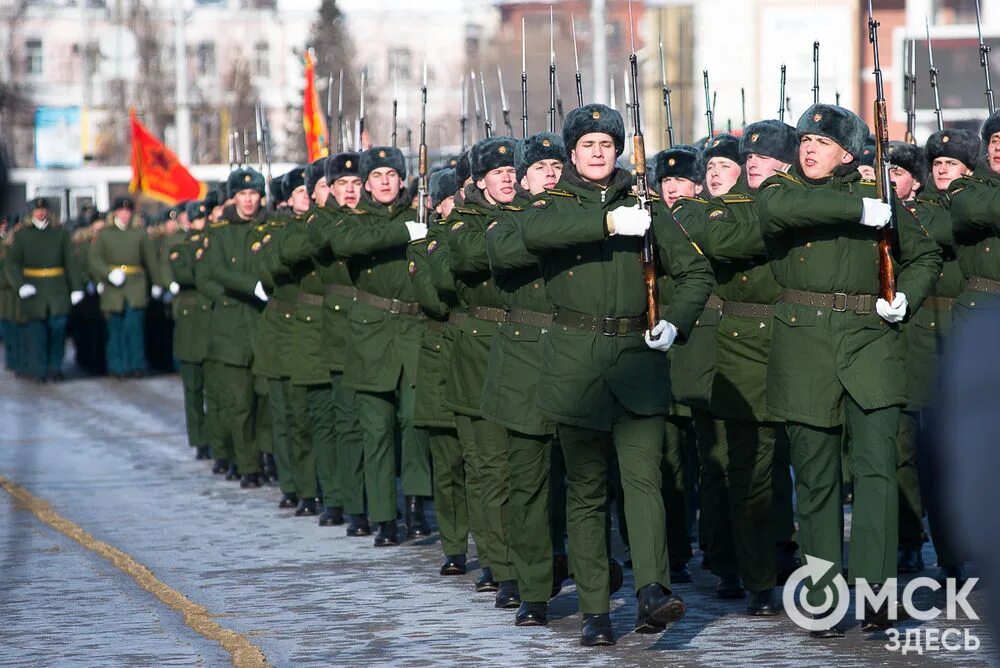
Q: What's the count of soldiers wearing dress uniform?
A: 2